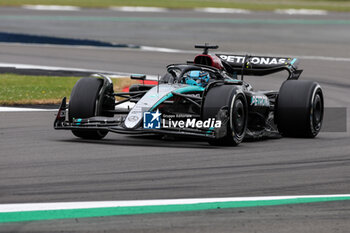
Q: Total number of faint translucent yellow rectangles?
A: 0